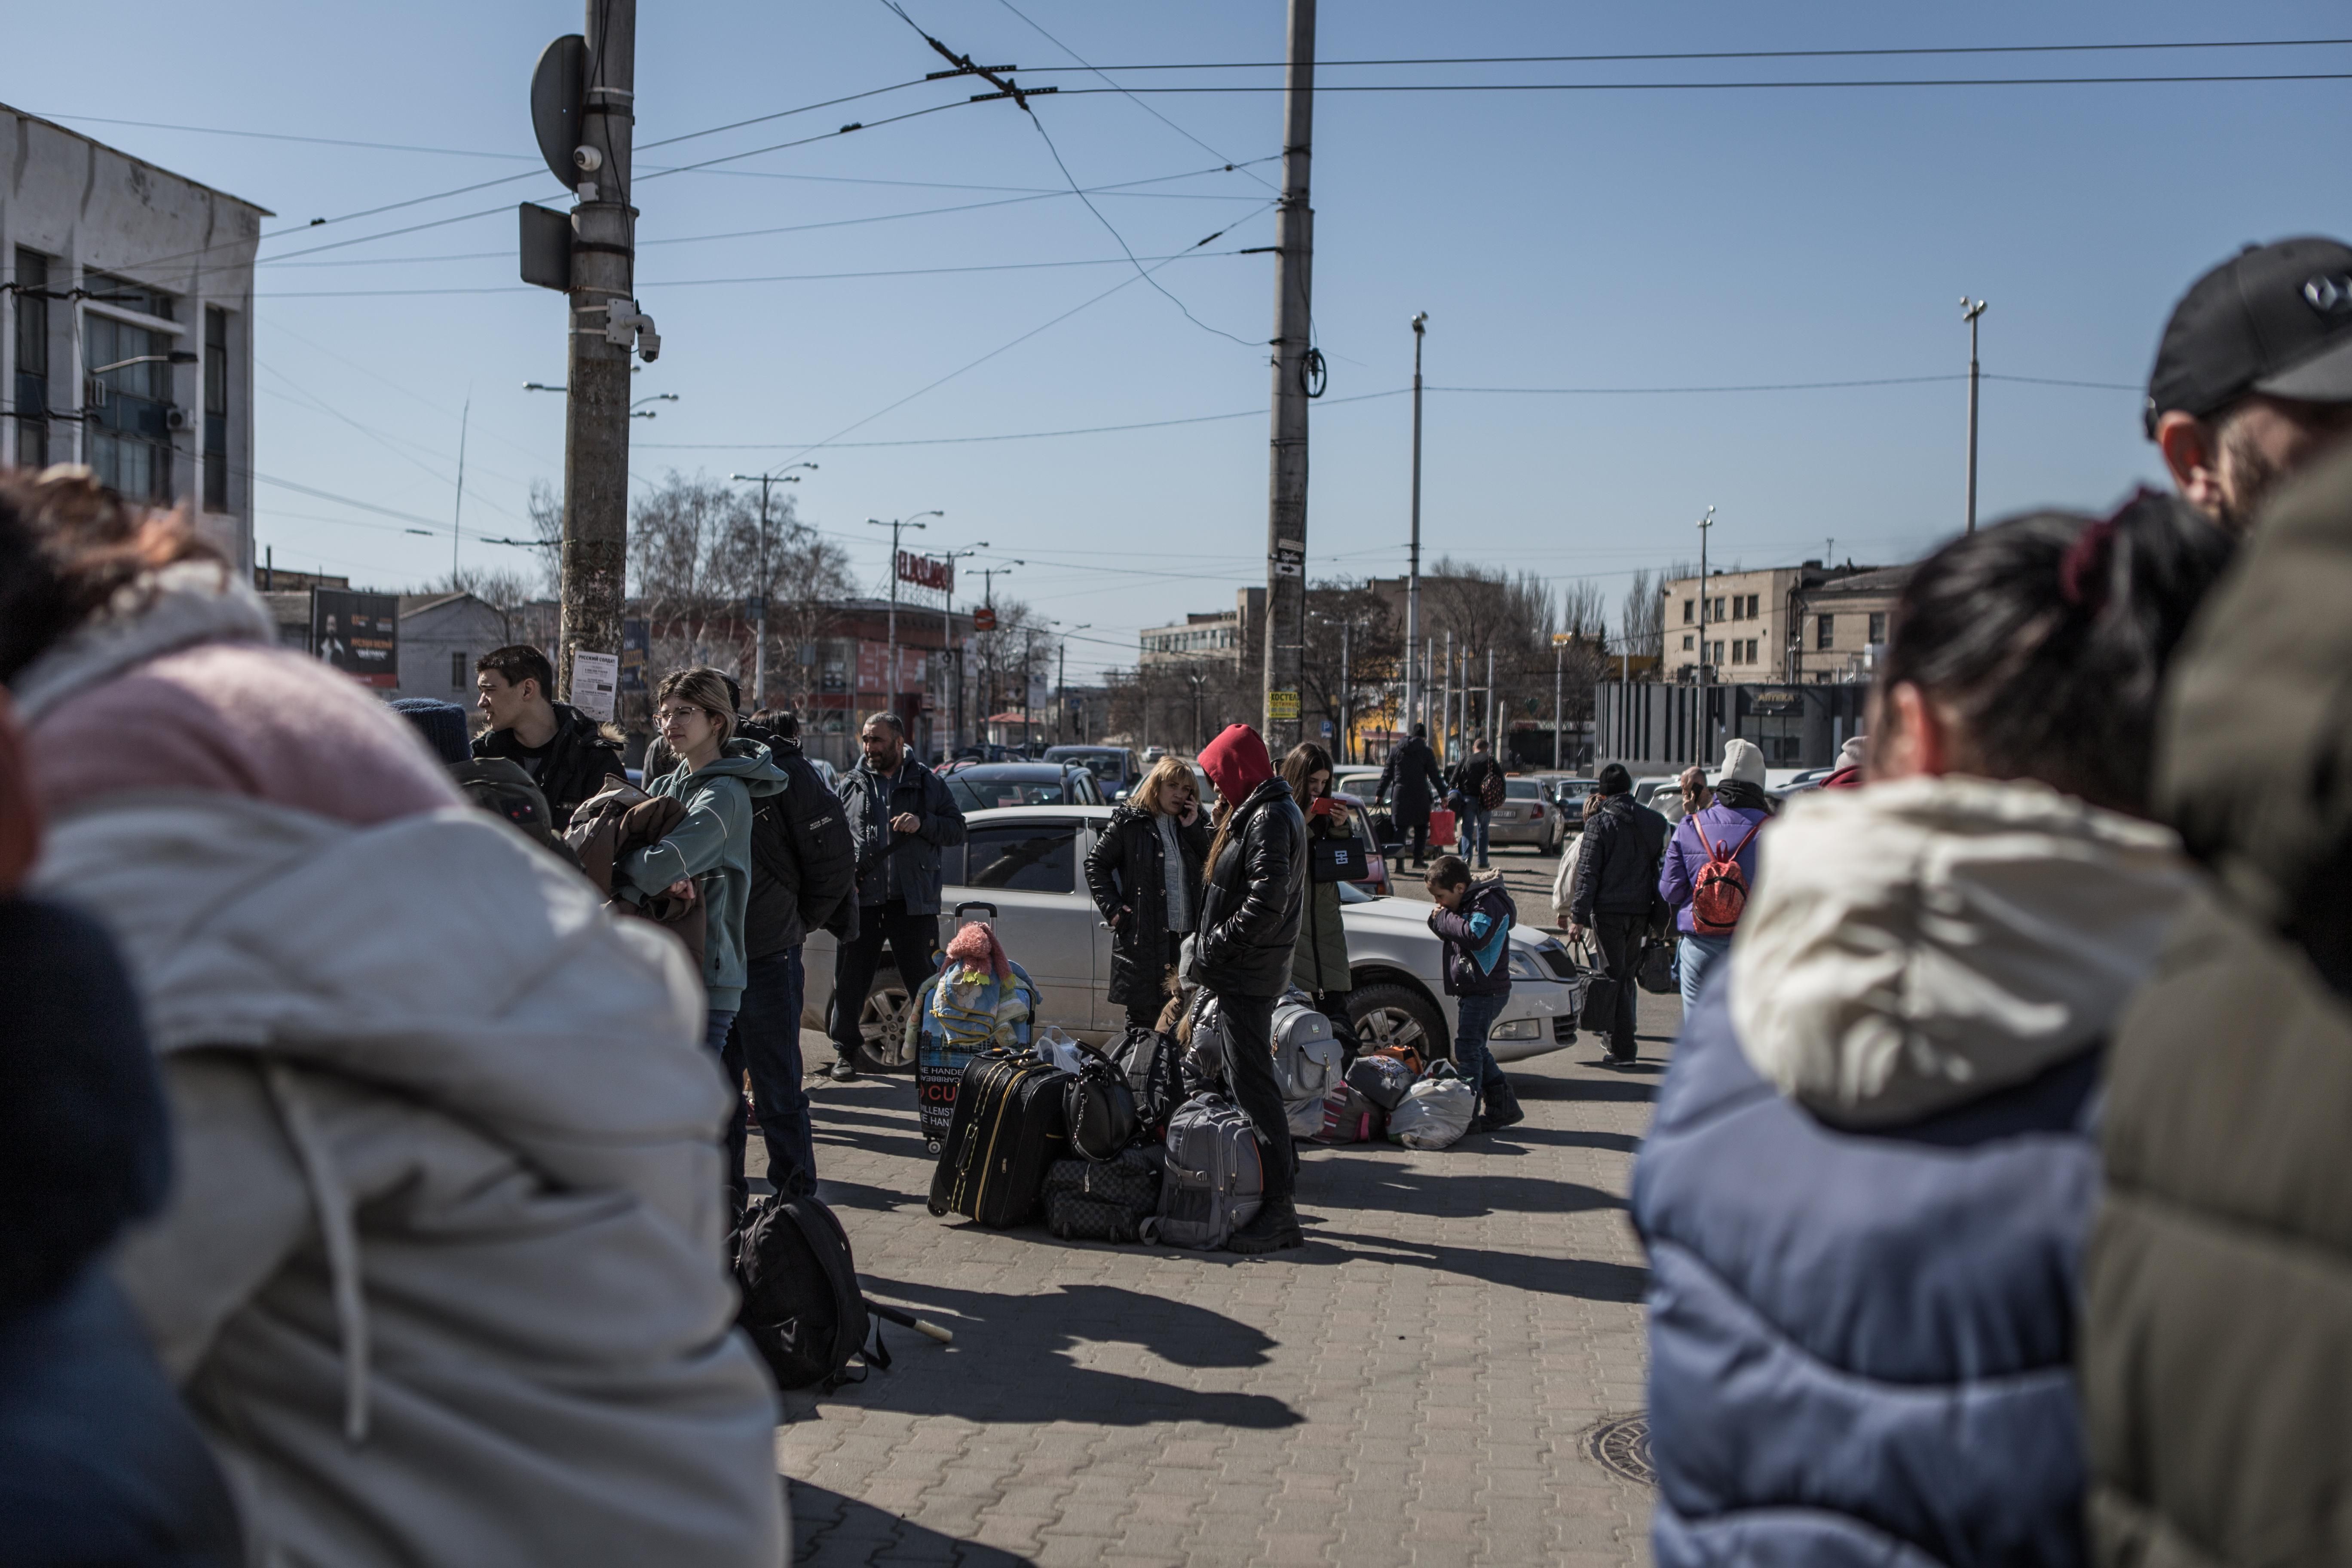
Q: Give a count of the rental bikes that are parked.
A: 0